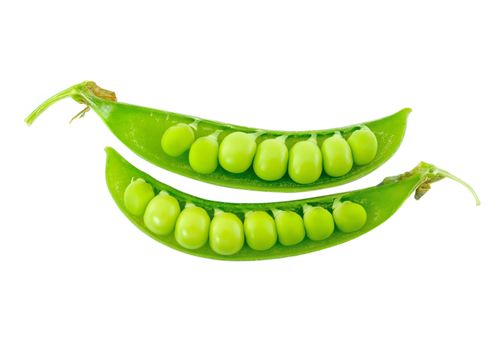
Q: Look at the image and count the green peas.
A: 15